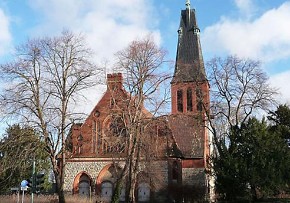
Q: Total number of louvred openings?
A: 3